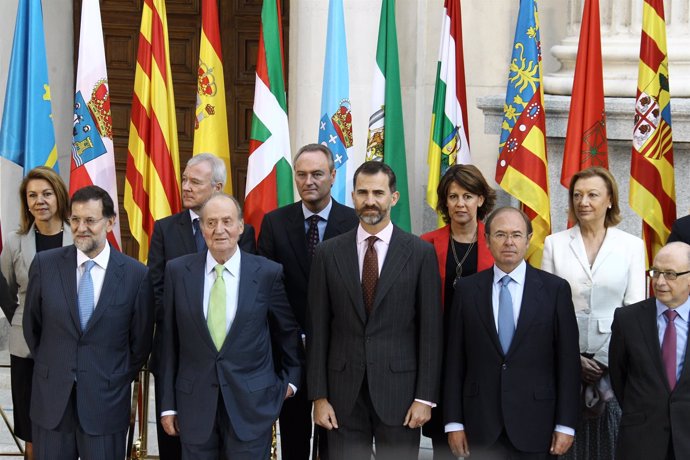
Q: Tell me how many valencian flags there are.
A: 1